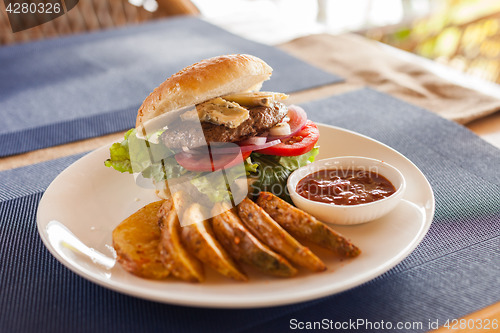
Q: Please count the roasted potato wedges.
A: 6